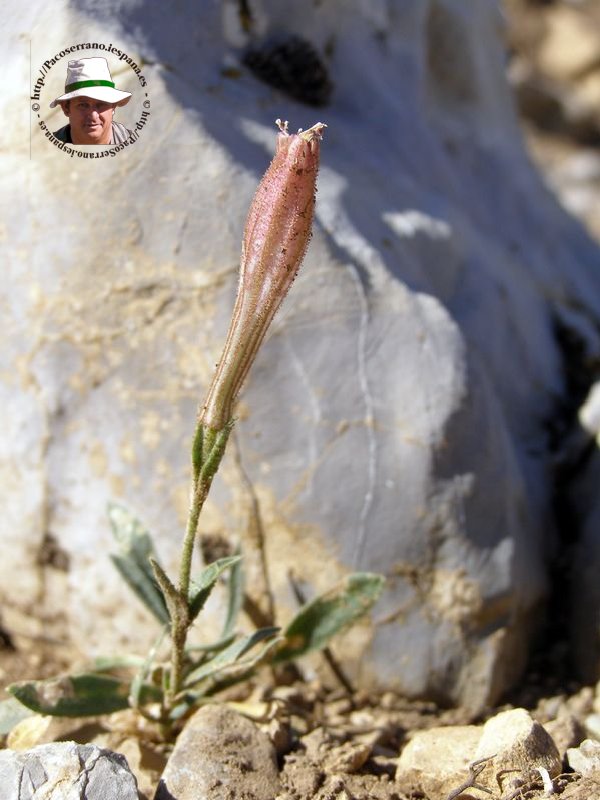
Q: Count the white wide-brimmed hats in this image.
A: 1